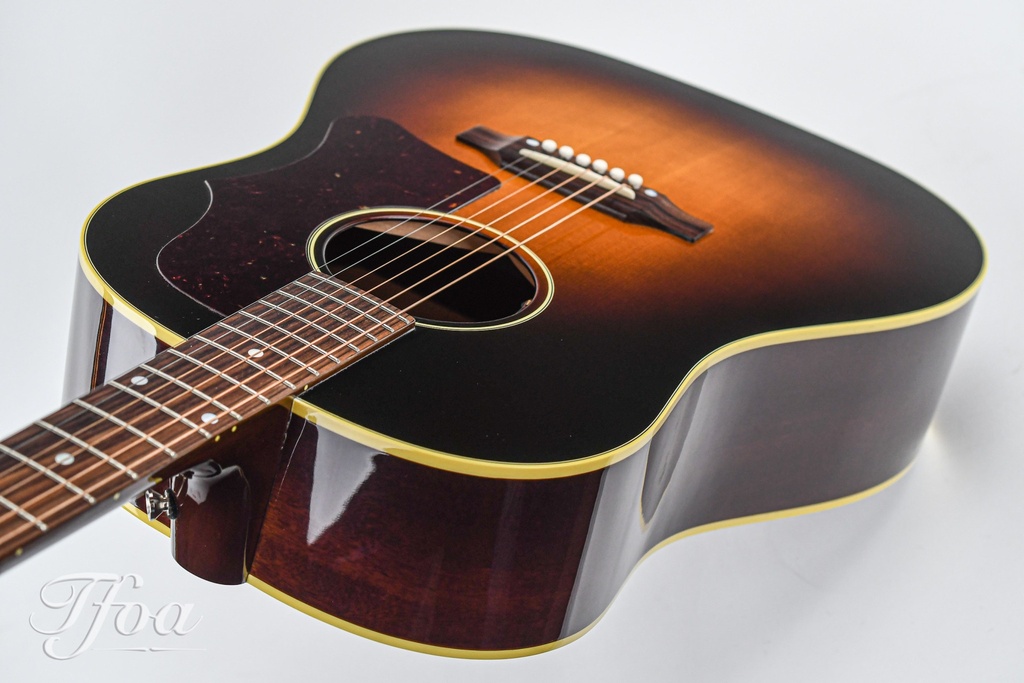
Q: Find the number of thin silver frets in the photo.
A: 14